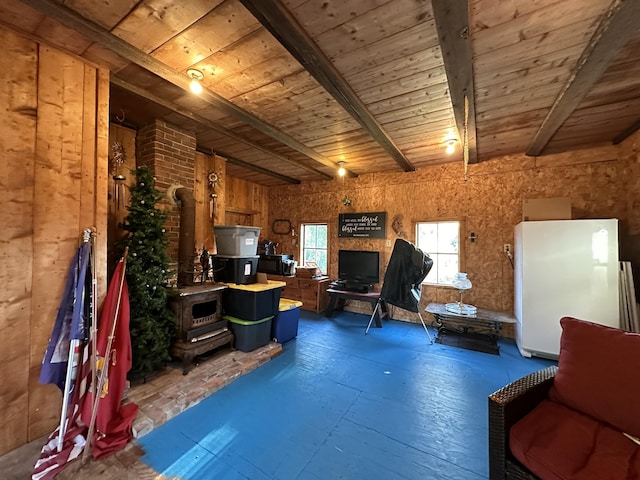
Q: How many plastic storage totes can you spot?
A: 5